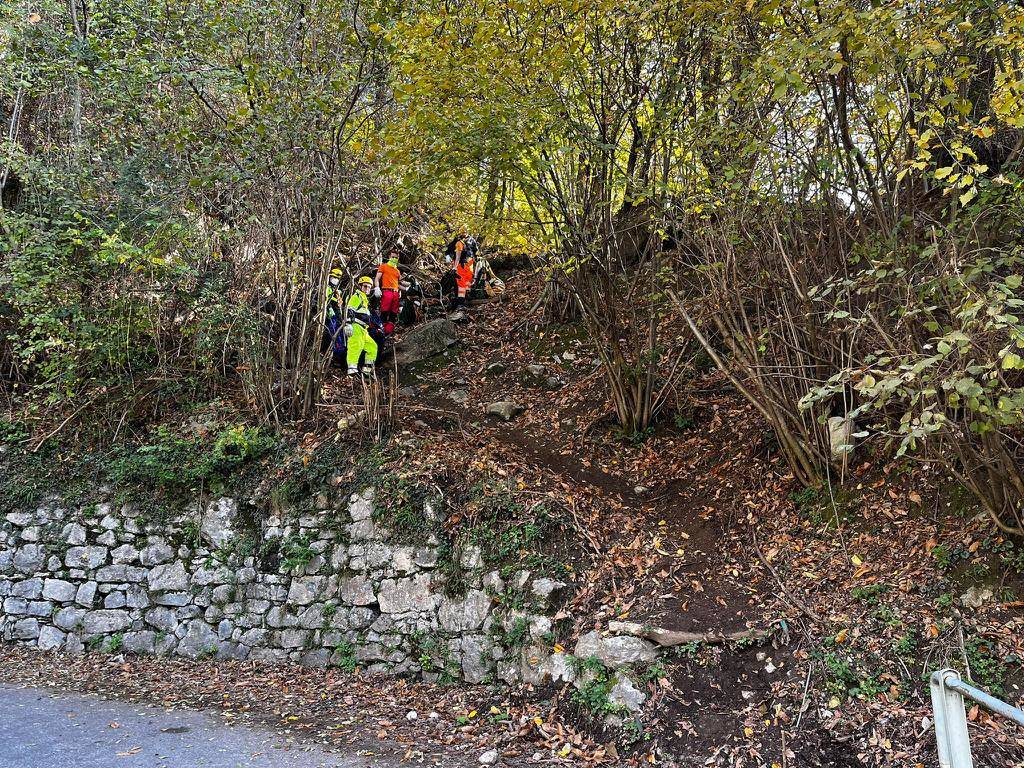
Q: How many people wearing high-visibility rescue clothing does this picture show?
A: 4